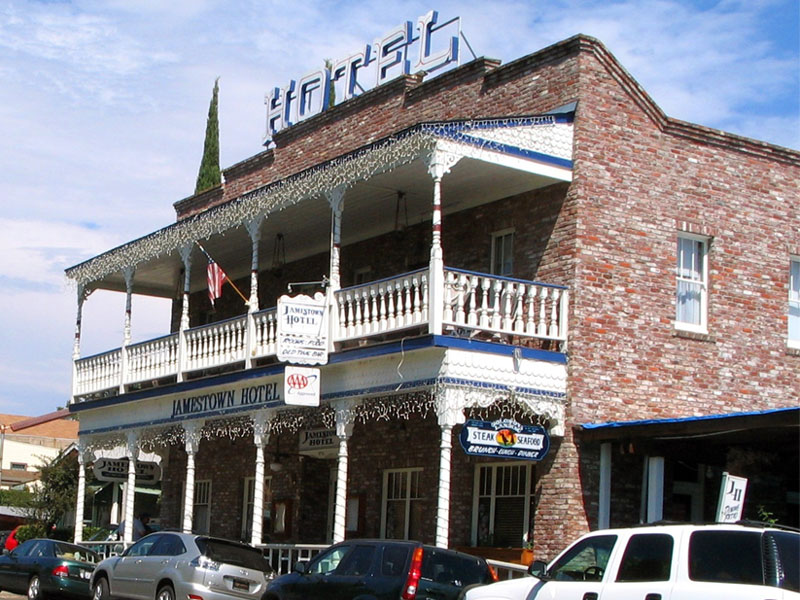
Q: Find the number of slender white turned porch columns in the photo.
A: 12